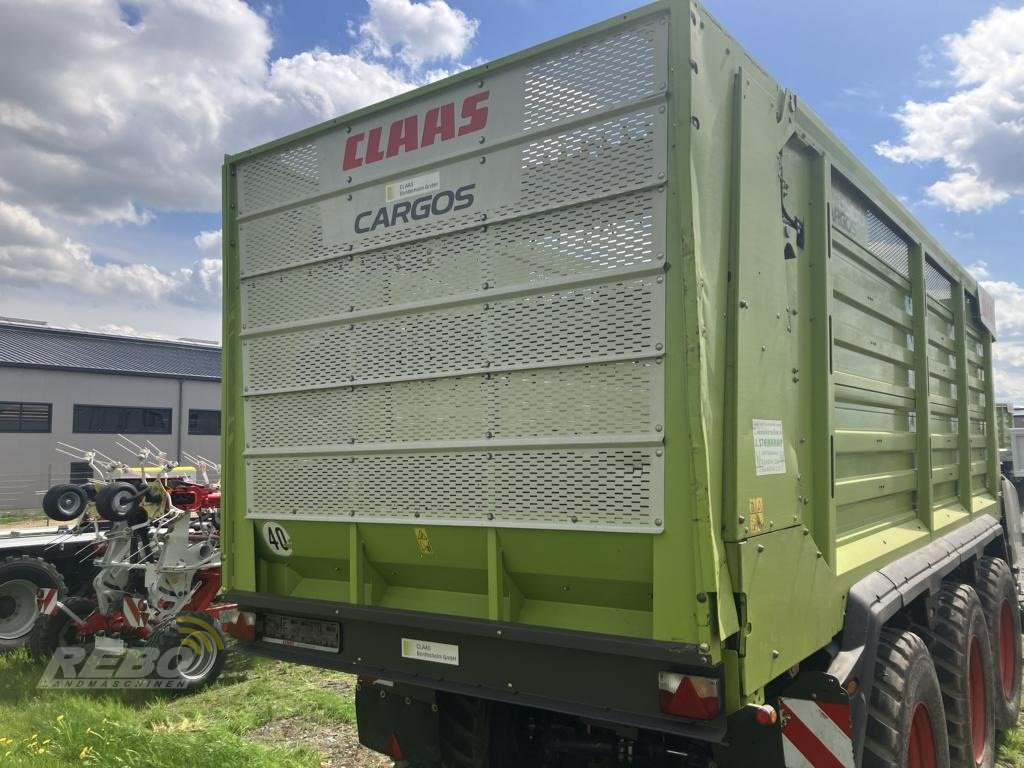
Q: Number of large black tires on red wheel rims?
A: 3